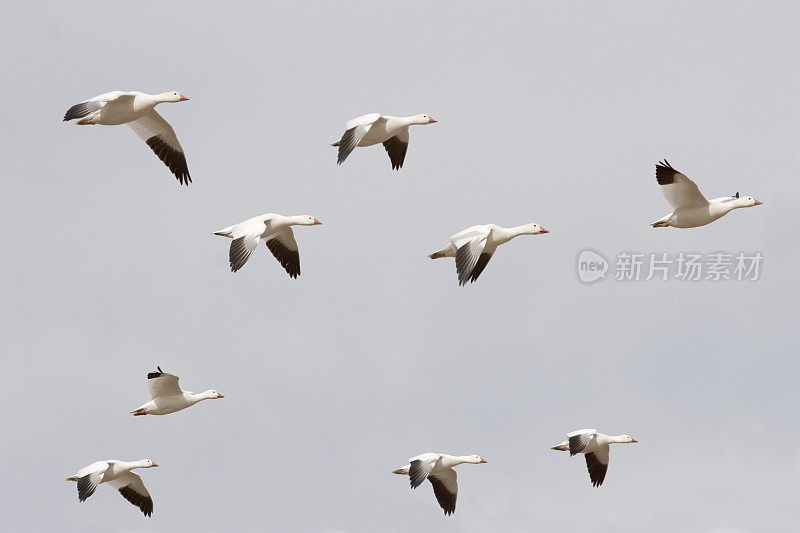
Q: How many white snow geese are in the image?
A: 9